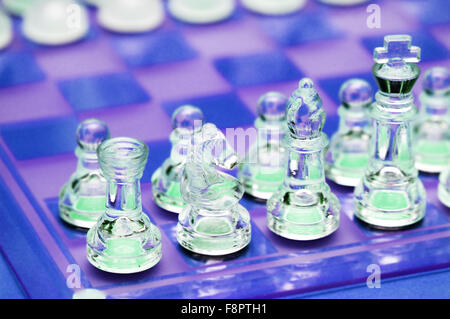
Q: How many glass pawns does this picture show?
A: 5